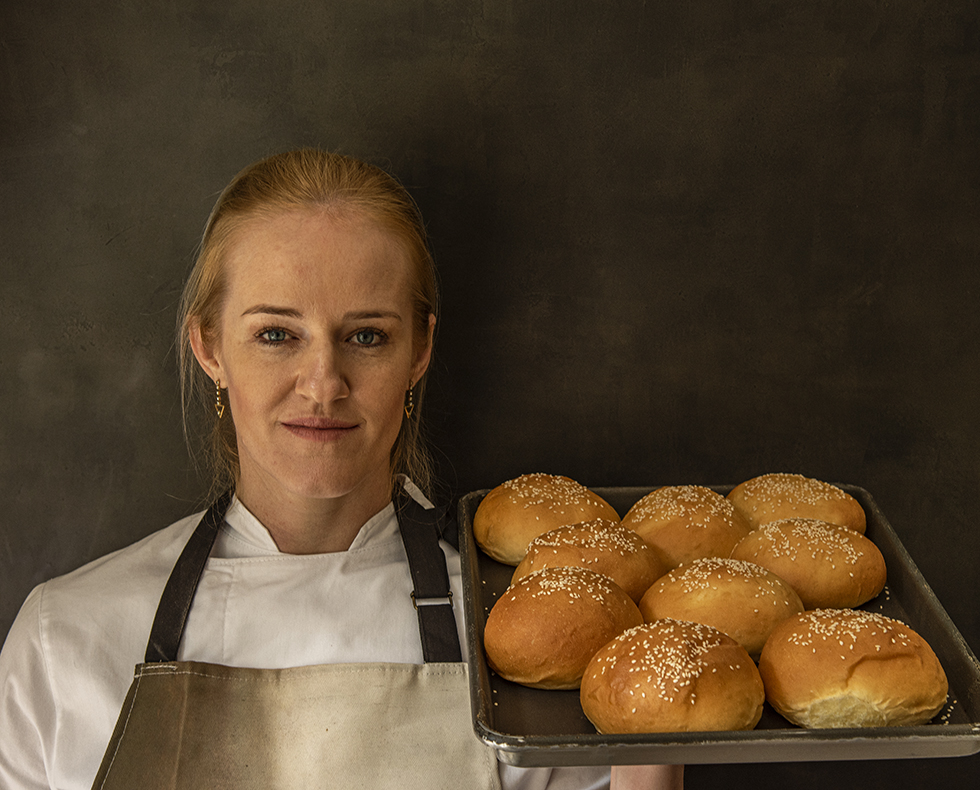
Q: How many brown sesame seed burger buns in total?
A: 9